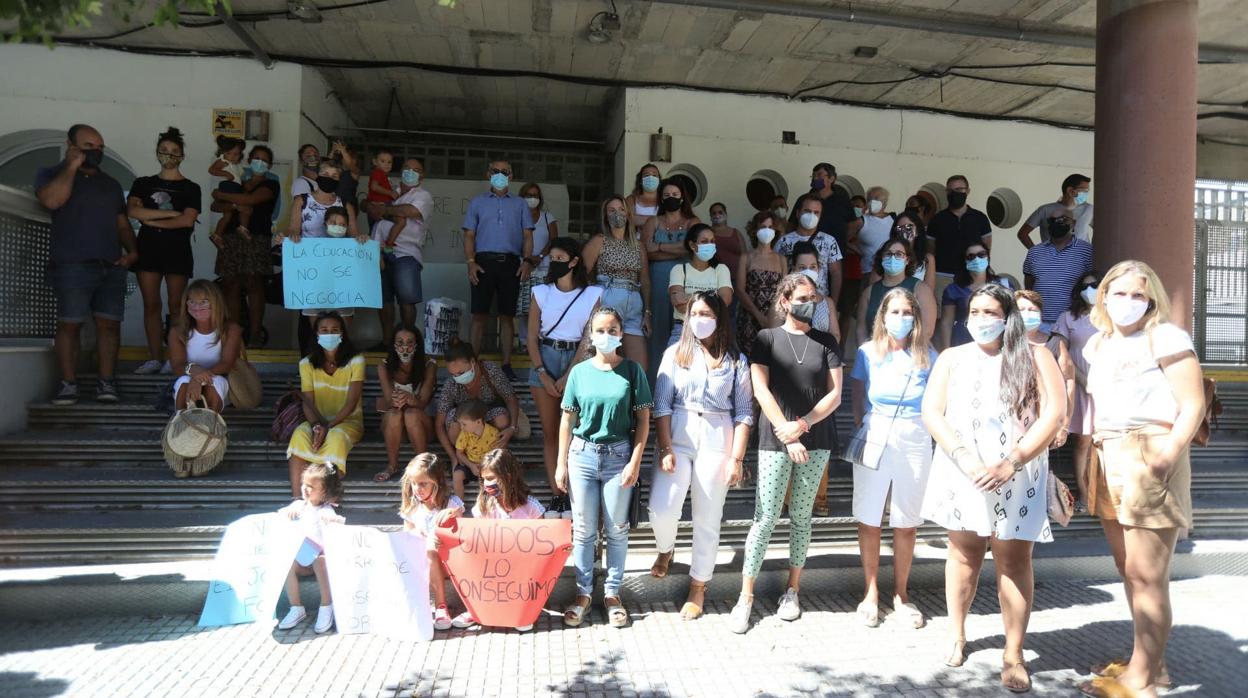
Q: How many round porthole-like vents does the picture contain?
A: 5